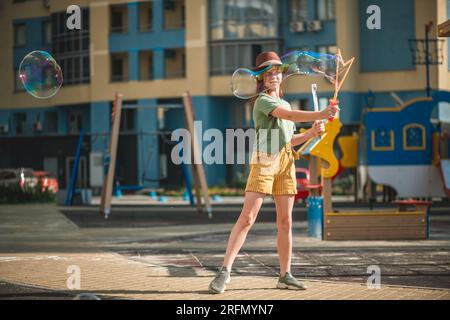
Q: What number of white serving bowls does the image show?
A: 0